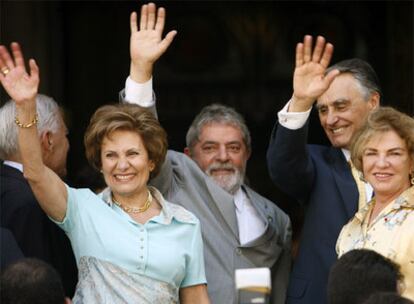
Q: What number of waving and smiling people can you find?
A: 3